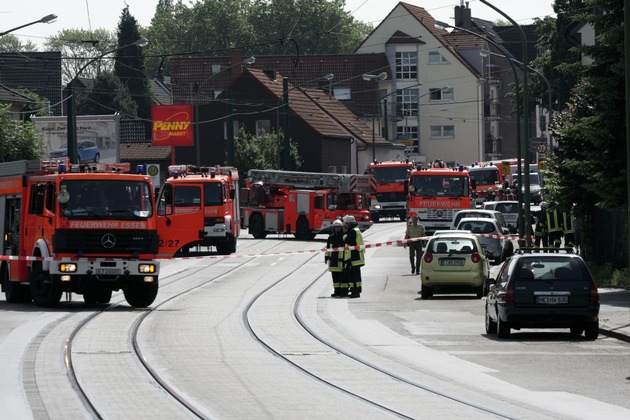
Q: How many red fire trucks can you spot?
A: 6